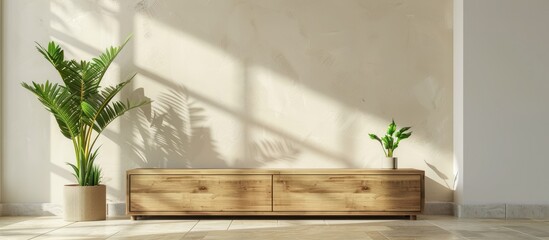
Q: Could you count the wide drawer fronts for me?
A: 2